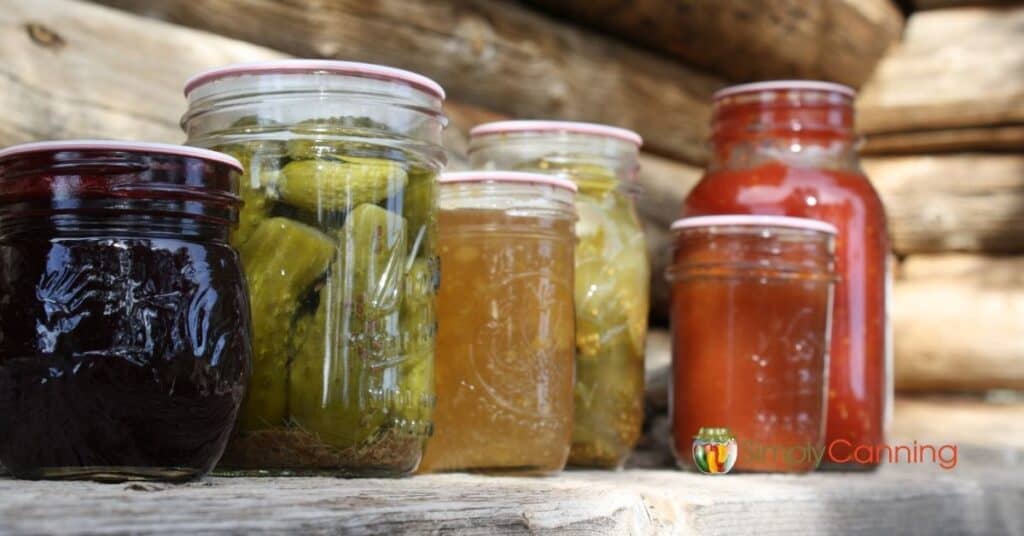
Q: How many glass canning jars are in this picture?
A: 6